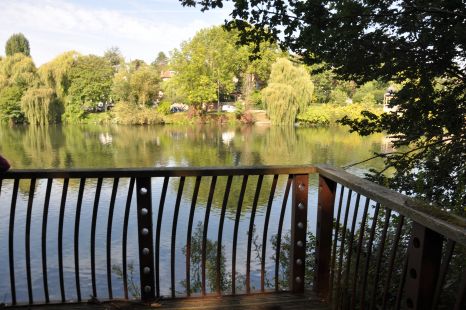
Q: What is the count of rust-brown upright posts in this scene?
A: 4